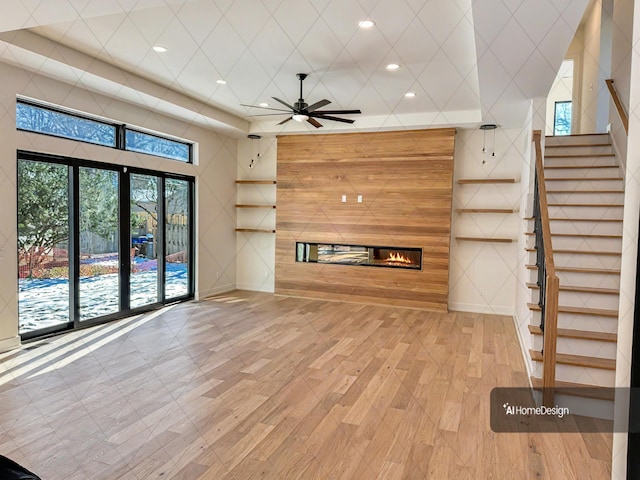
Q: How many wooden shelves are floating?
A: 6